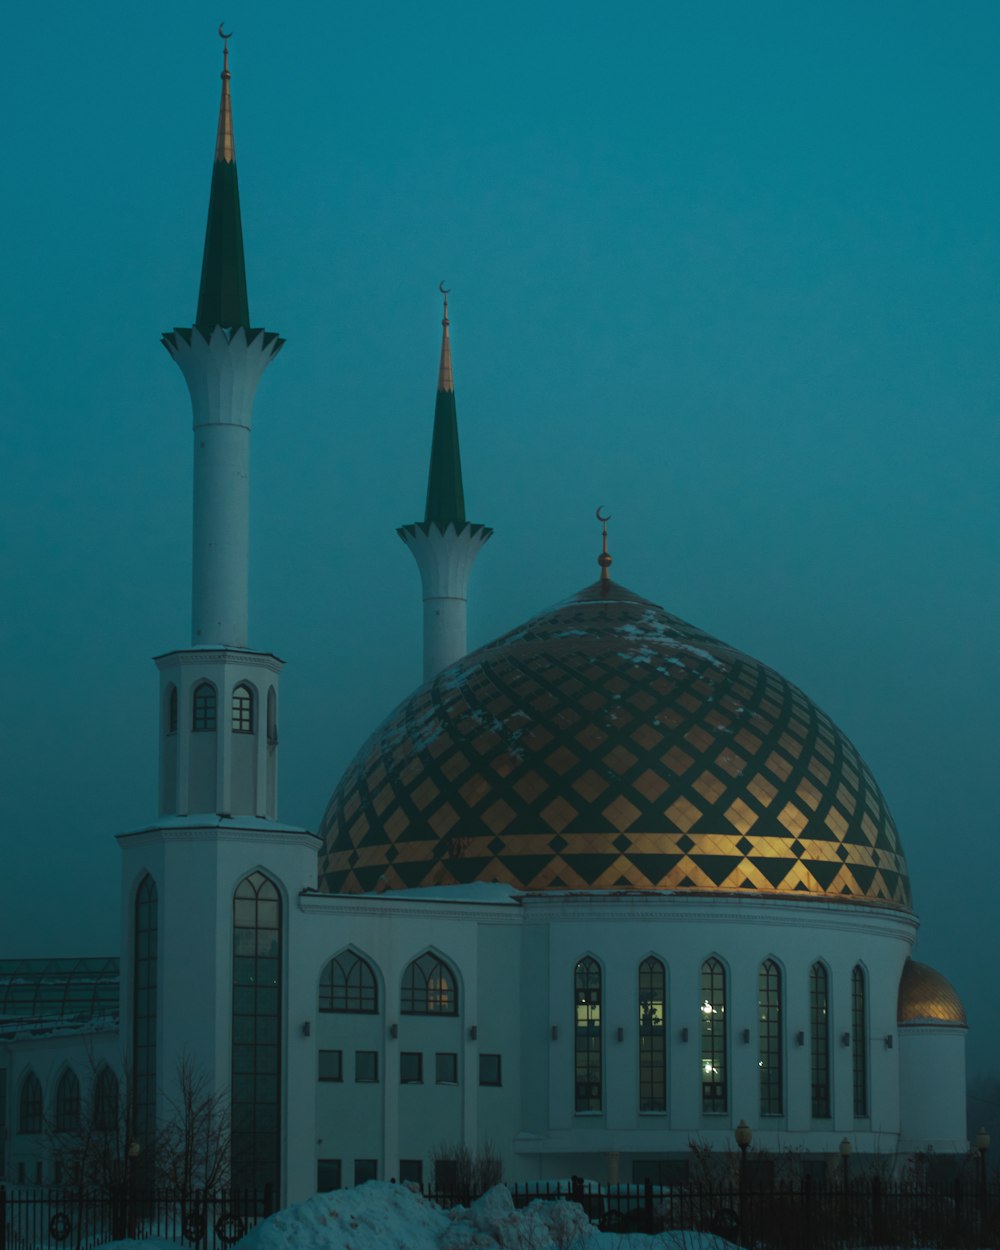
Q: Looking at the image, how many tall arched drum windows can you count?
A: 6